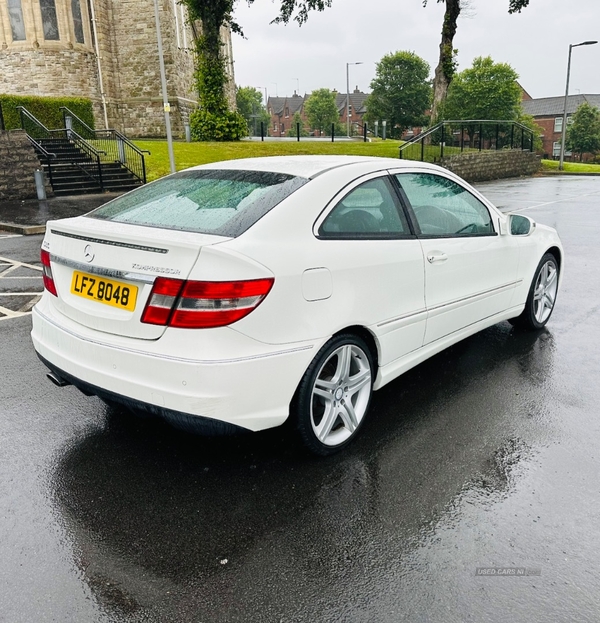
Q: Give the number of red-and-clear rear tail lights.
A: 2